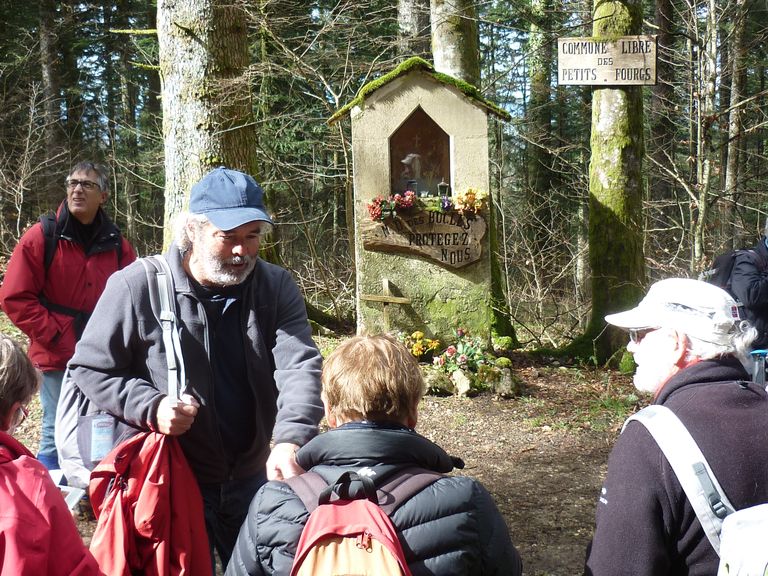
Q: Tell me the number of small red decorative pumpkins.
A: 0